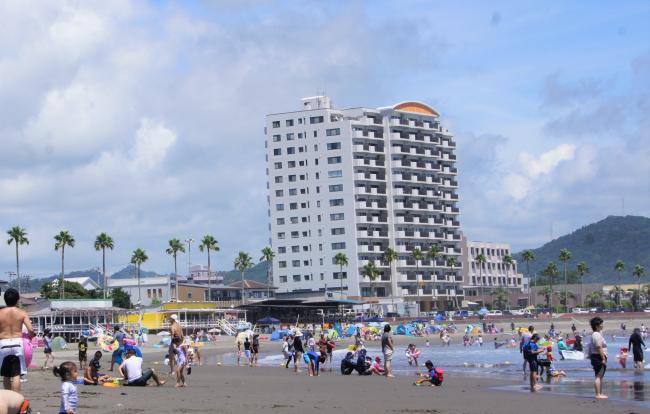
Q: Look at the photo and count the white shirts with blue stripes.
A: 1